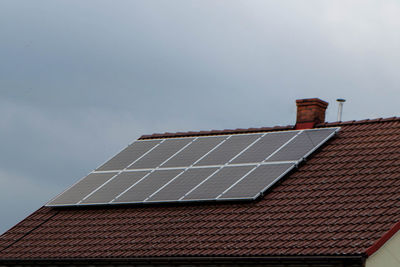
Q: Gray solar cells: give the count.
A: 12